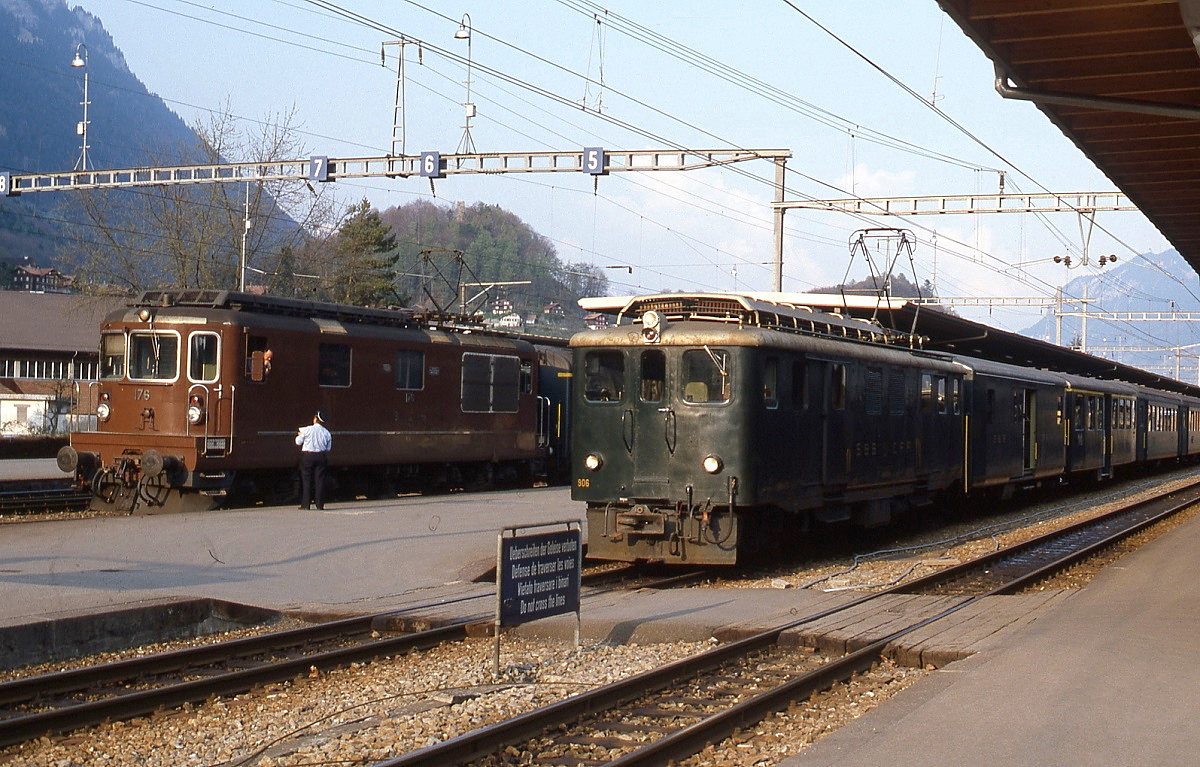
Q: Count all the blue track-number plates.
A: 4